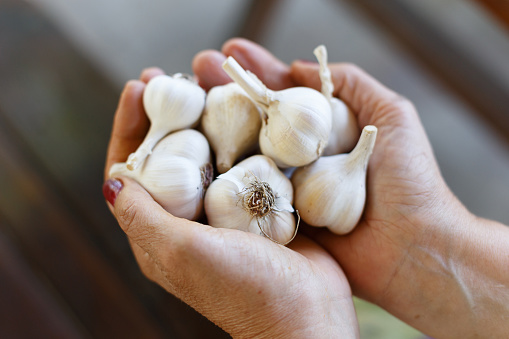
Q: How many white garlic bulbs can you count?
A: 7